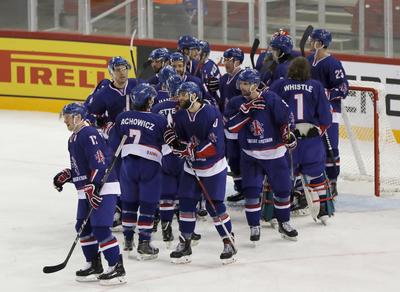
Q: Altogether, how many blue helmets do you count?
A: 14